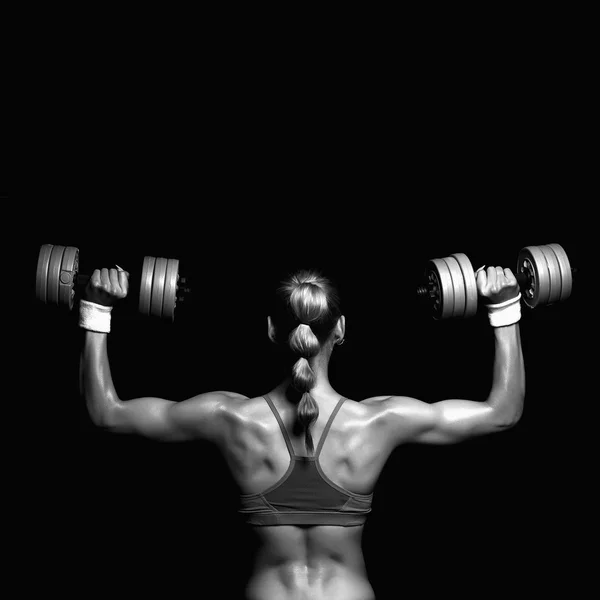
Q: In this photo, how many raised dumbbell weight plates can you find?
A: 12